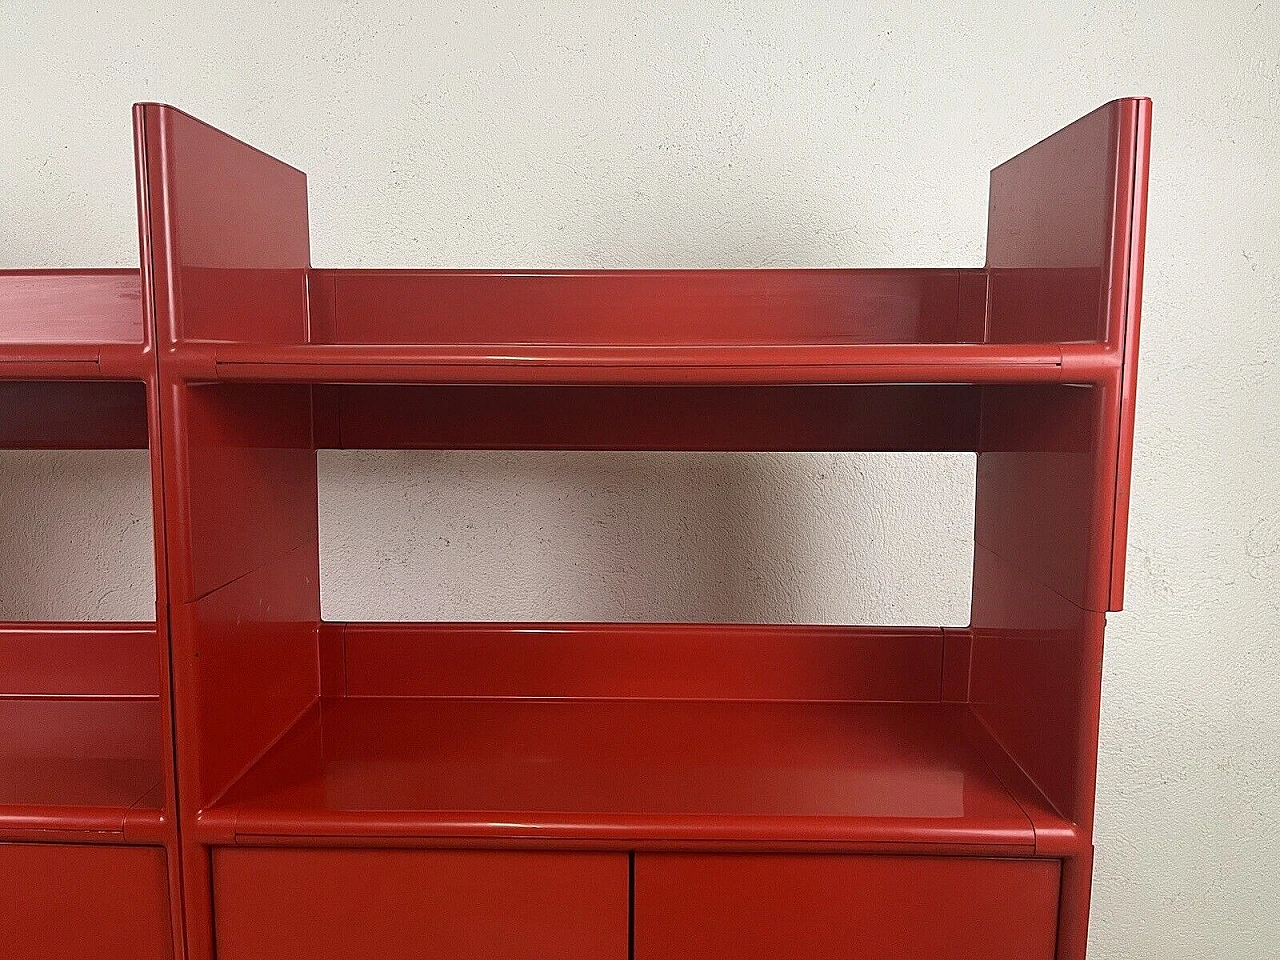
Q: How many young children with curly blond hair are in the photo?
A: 0